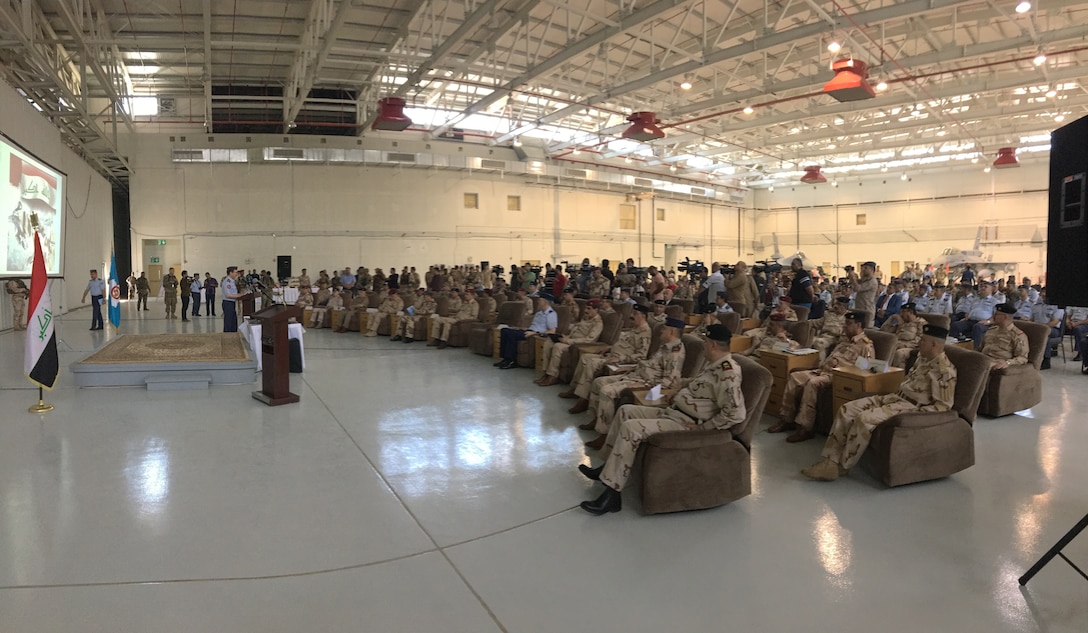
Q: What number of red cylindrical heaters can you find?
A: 5